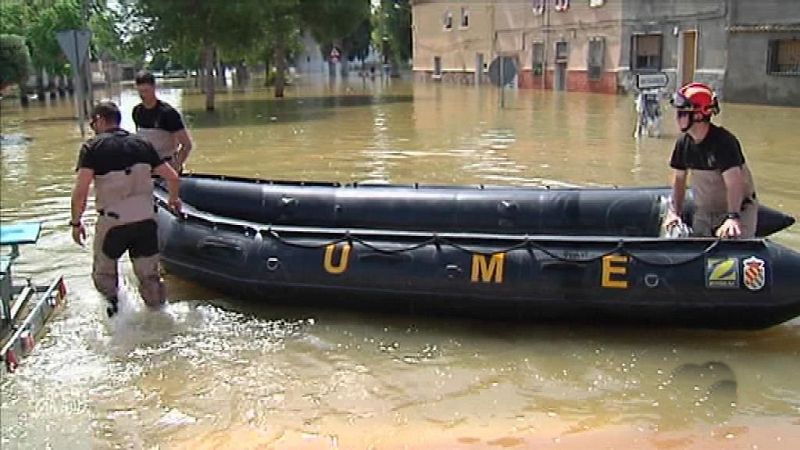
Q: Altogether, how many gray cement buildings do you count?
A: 2